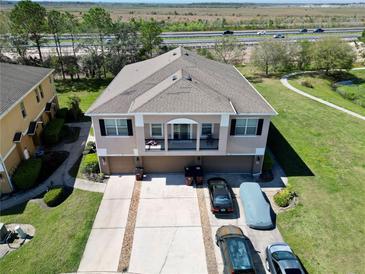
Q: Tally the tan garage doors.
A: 3